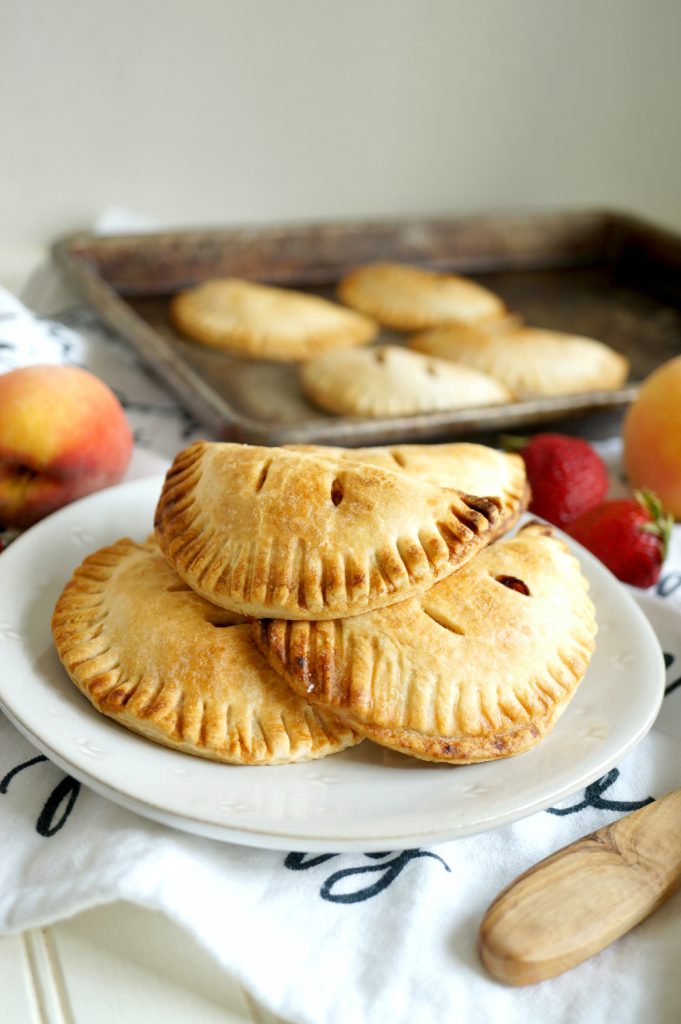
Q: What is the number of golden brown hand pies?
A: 8